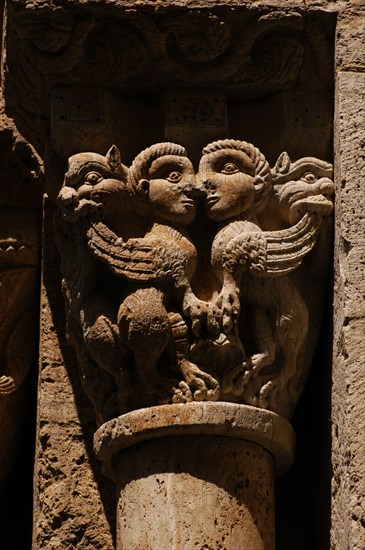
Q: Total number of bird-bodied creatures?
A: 2